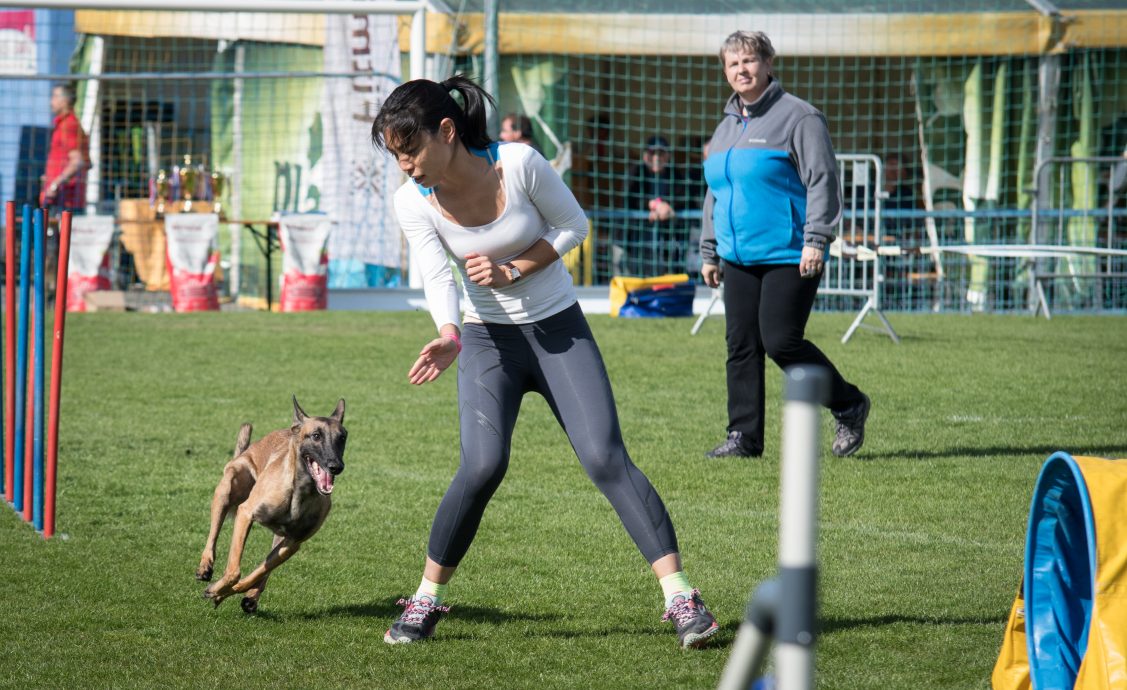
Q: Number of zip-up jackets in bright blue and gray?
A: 1